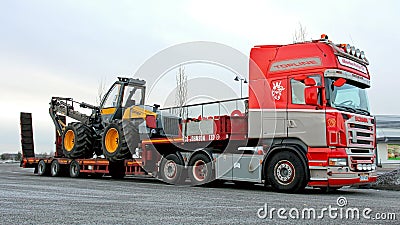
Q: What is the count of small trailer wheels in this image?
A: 3